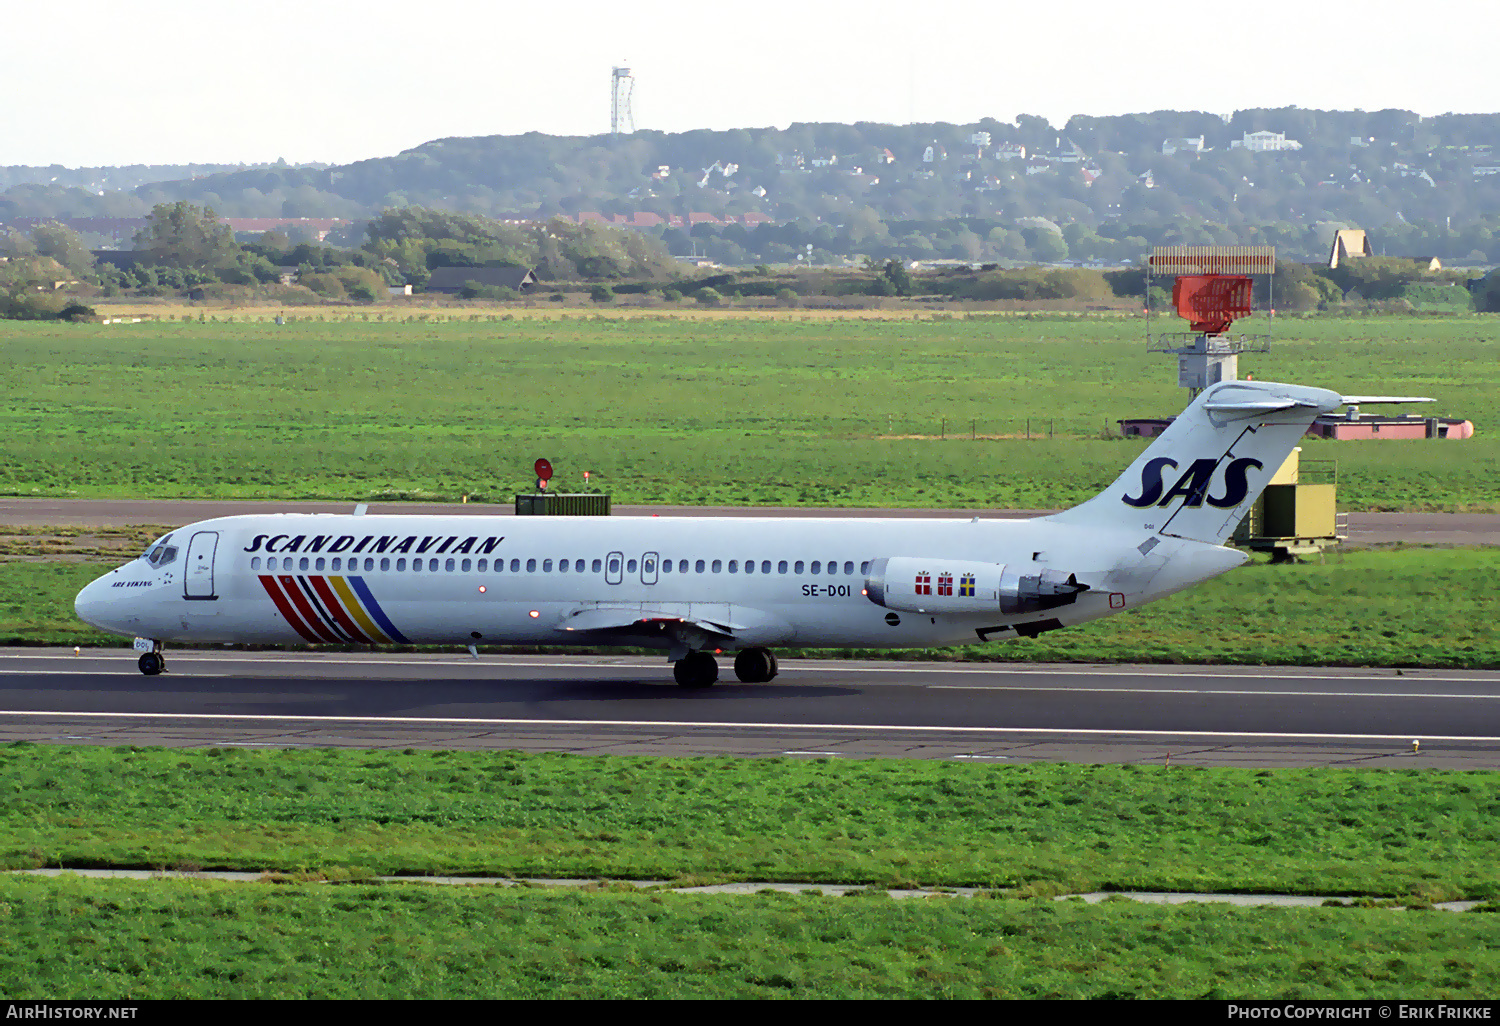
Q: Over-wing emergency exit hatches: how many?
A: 2